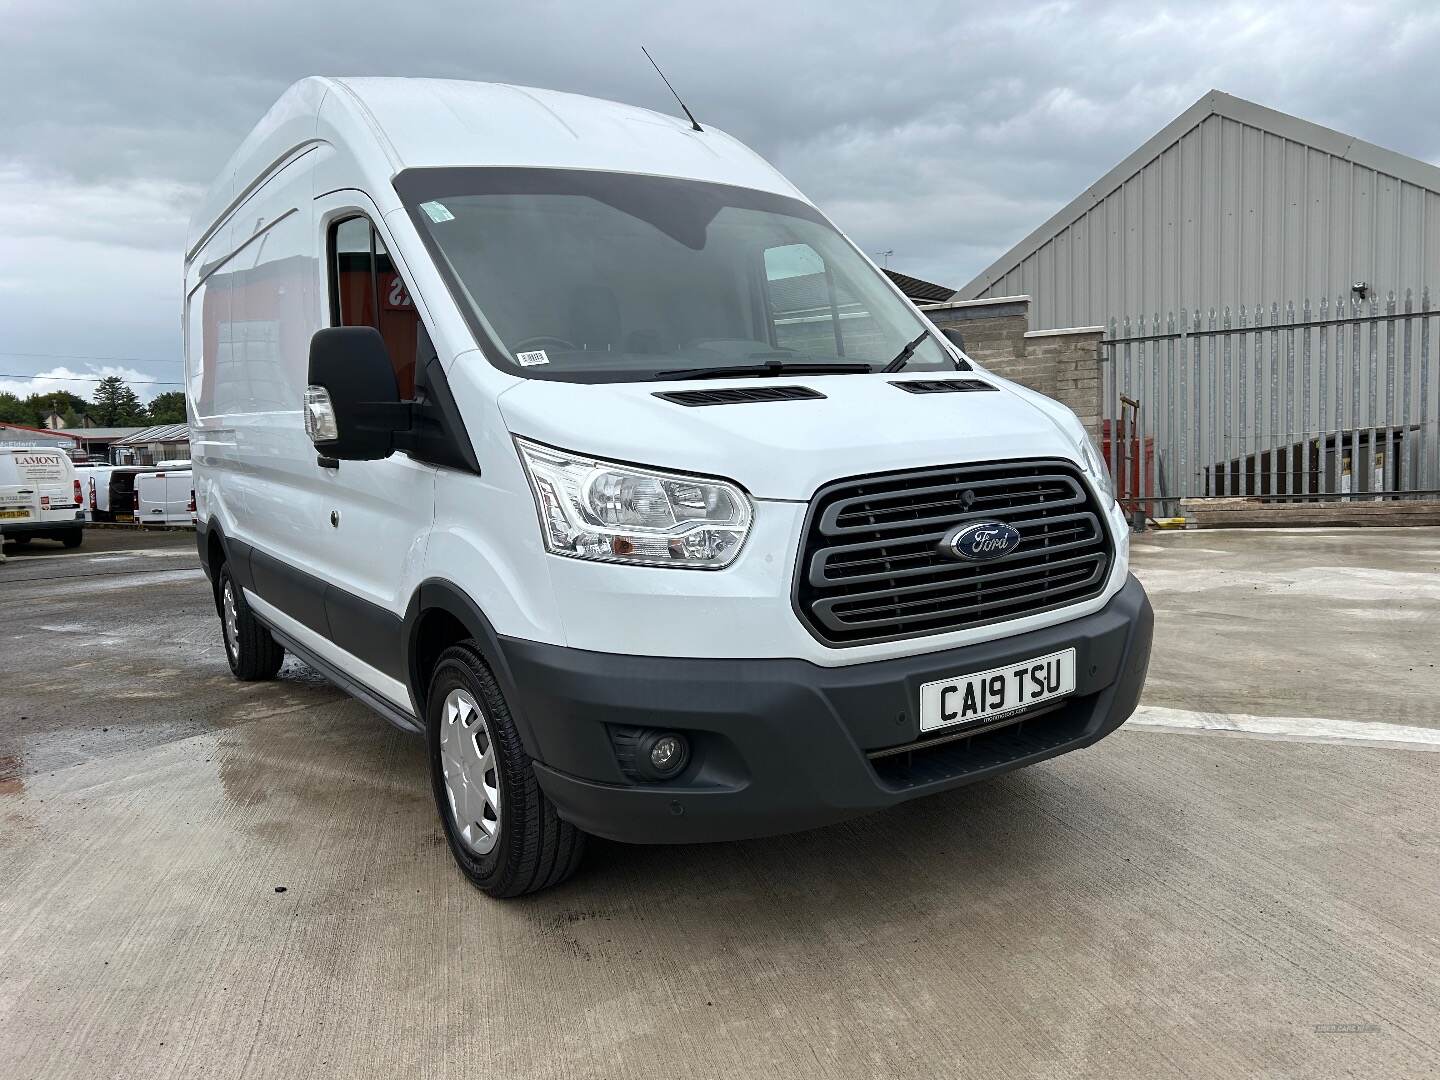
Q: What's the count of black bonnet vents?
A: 2